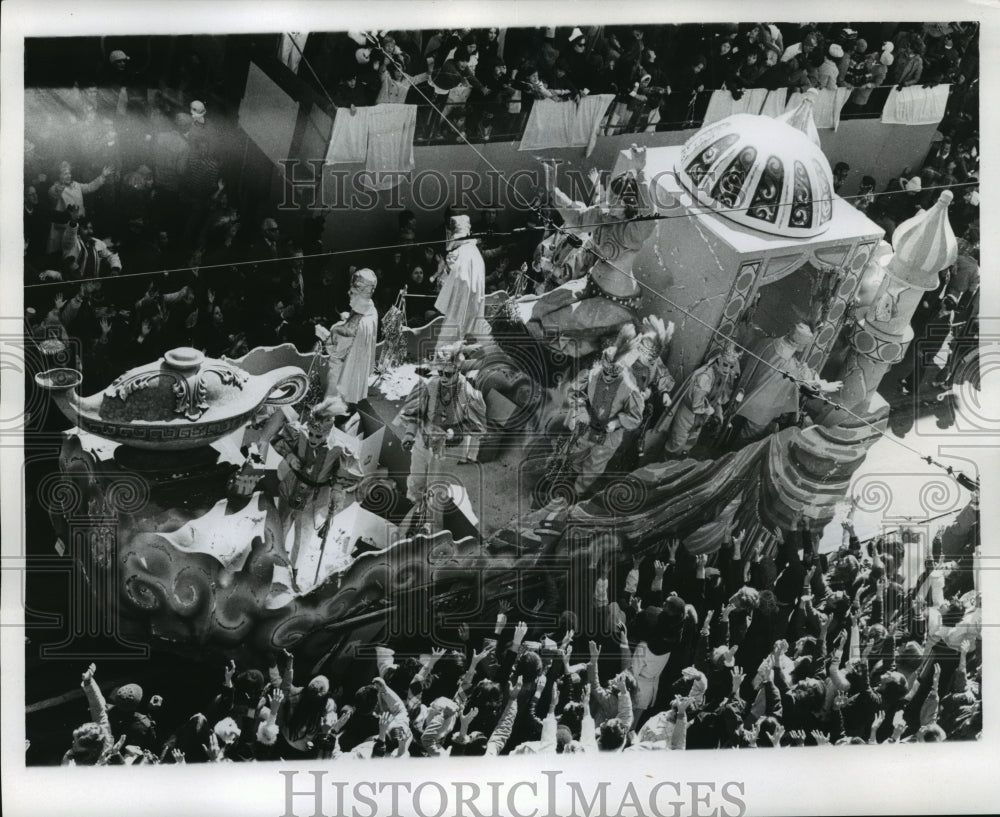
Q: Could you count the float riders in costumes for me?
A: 8